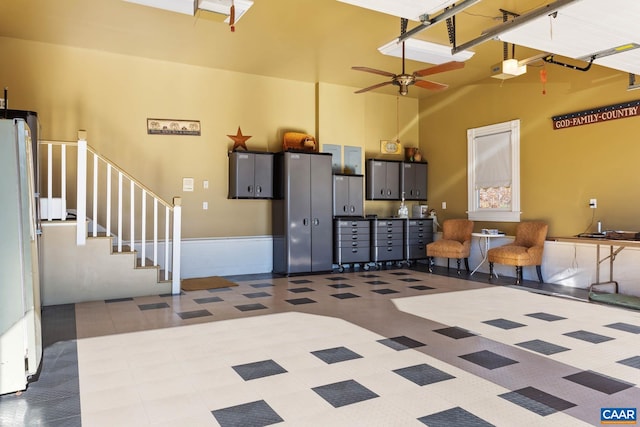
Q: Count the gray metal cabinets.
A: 8